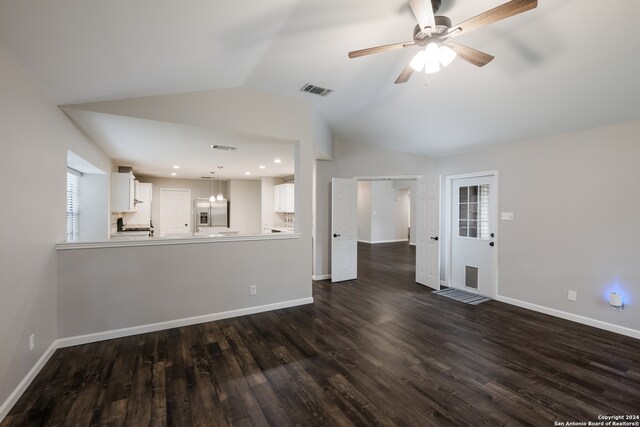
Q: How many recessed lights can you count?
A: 5